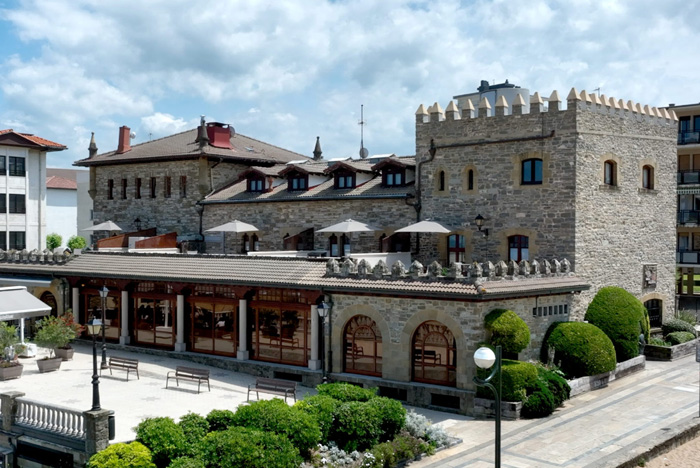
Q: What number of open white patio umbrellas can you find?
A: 4